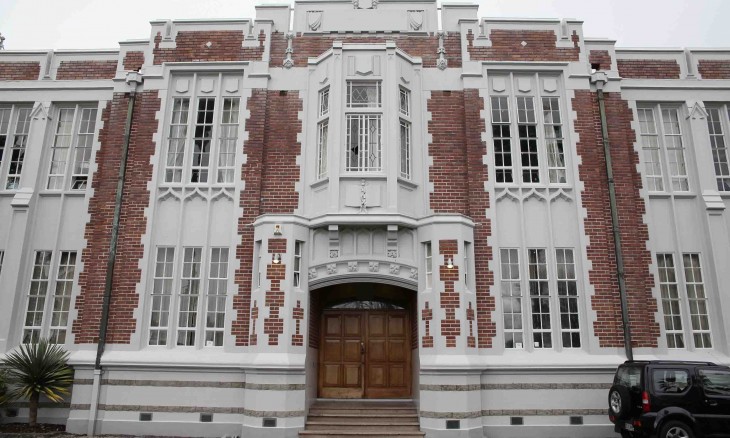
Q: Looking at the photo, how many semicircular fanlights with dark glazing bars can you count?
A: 1